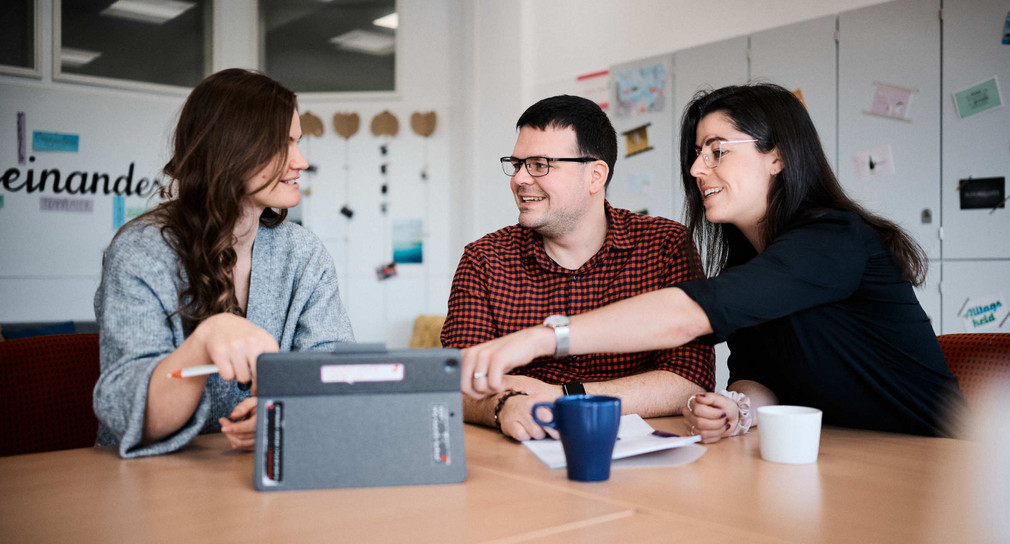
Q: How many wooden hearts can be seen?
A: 4